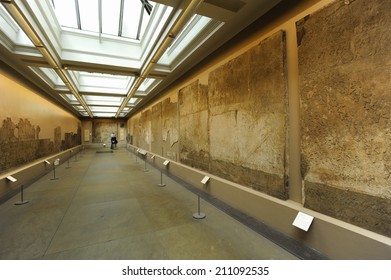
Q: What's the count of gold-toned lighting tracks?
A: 2